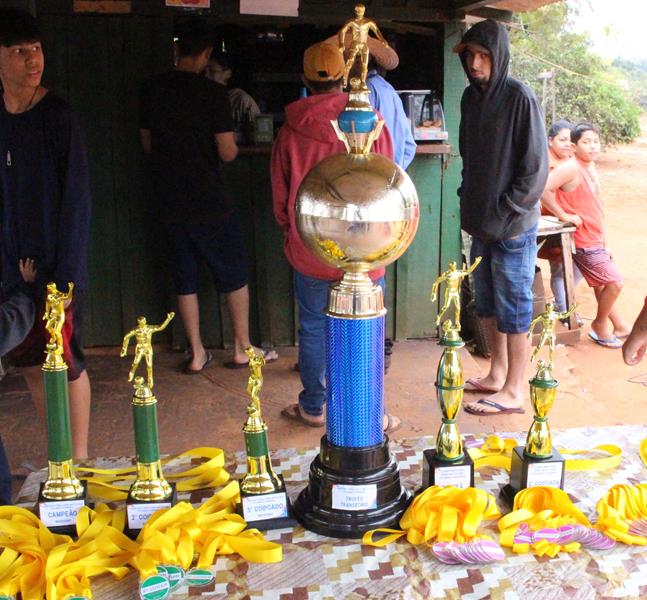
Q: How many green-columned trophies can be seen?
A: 3